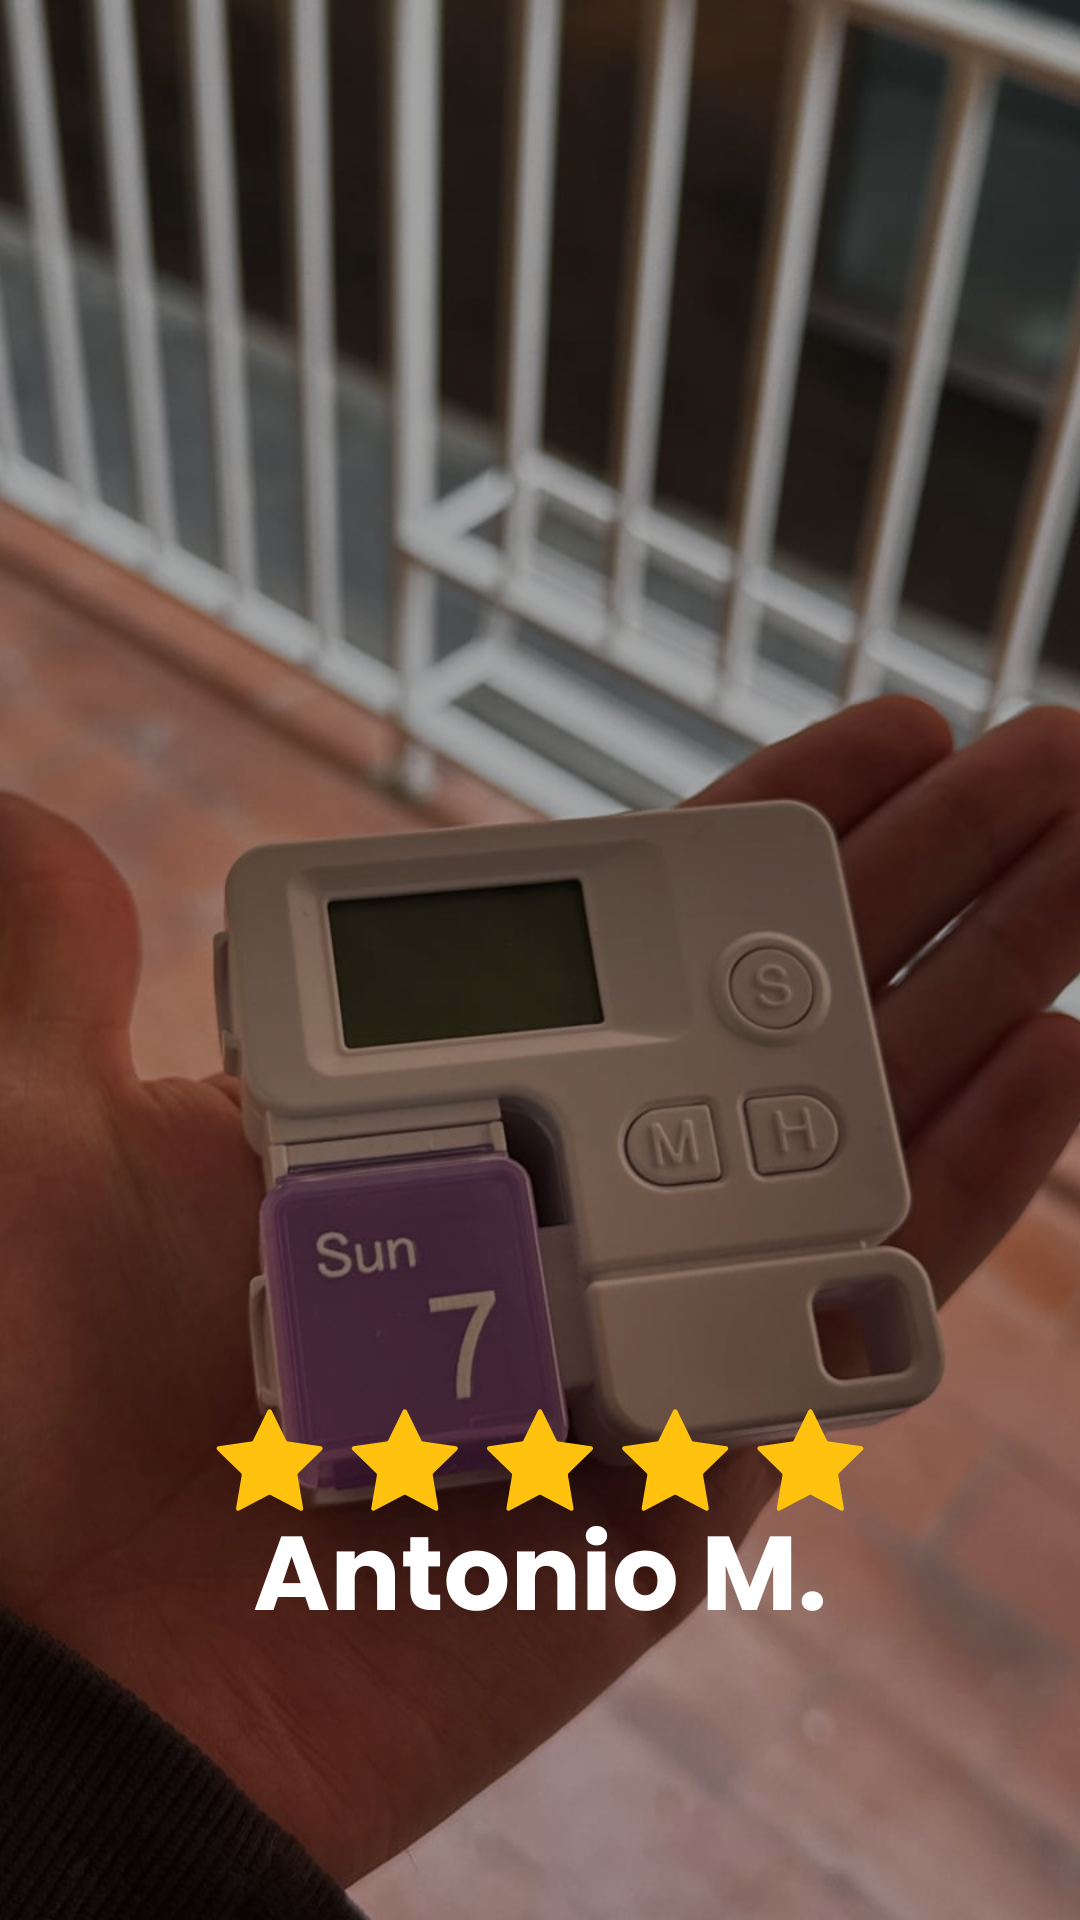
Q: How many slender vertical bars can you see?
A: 11